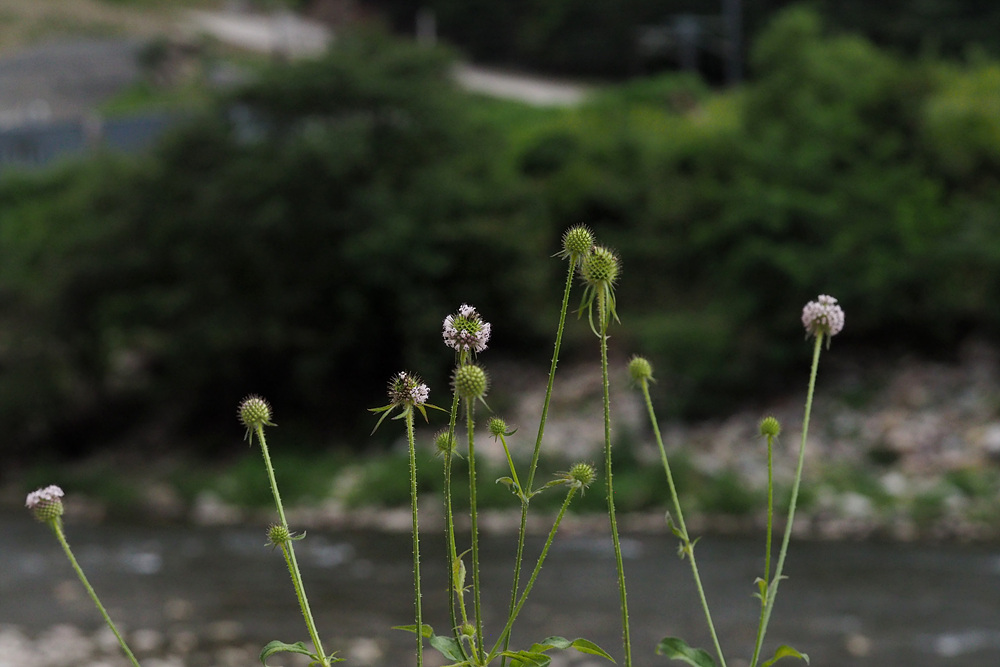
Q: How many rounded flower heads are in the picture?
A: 14